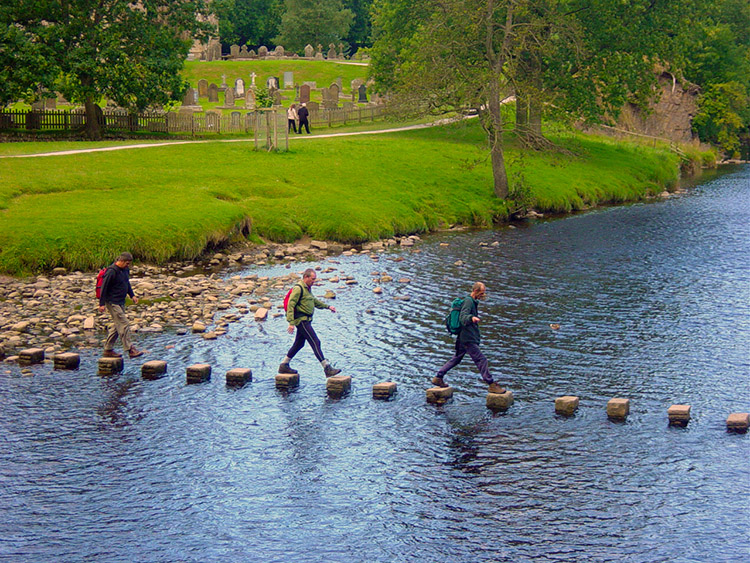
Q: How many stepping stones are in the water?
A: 15